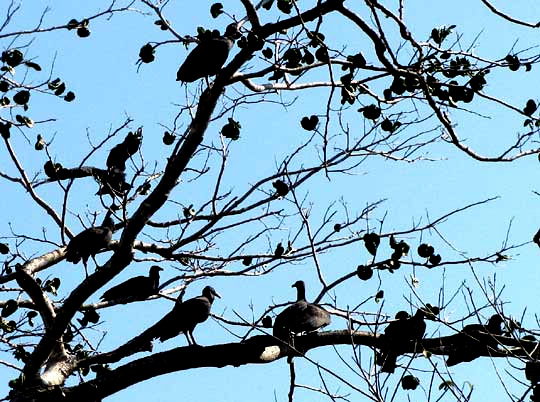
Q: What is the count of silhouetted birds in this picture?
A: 8